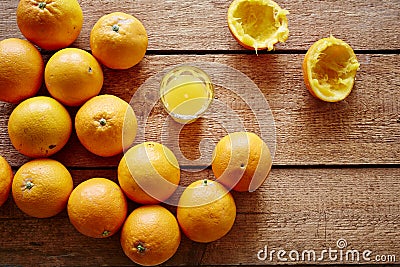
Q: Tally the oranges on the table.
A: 13